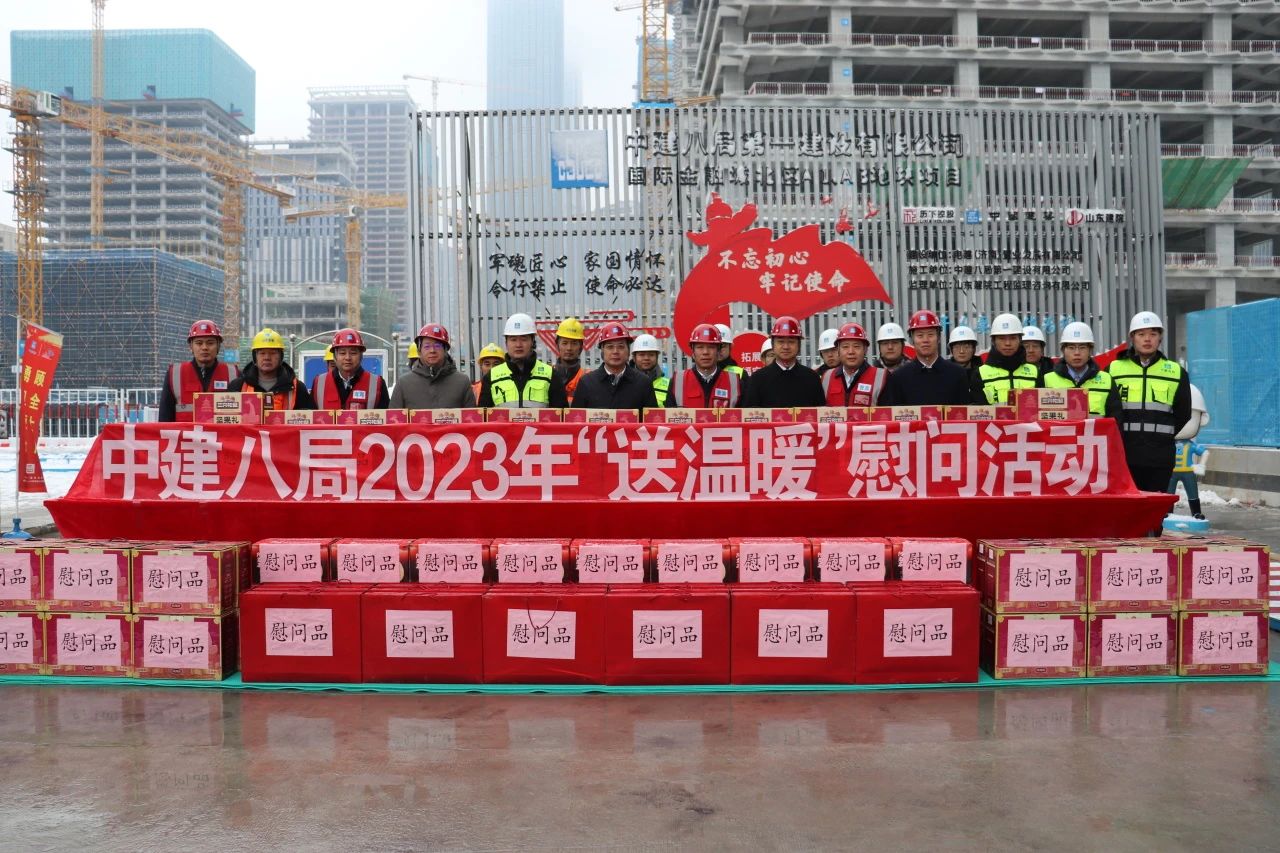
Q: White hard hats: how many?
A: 11